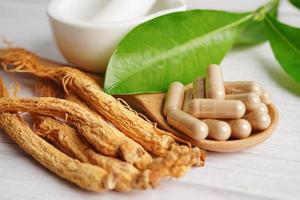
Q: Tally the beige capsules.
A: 13